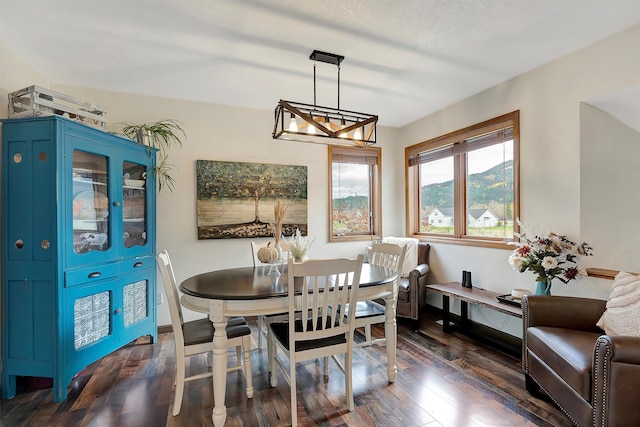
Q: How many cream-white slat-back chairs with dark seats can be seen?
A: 4